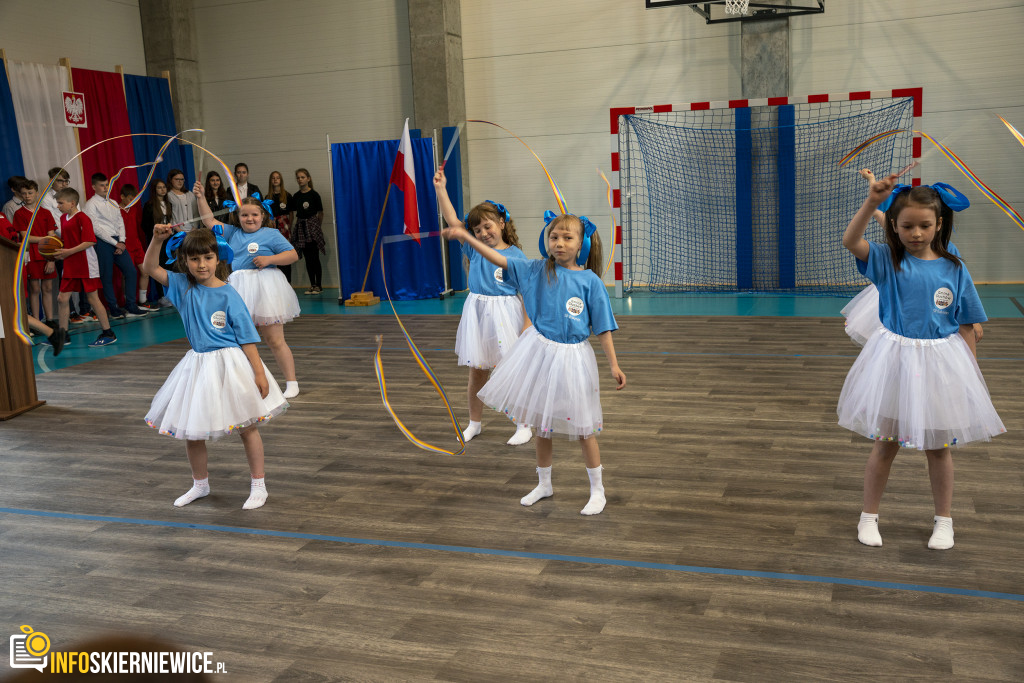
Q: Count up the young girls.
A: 6